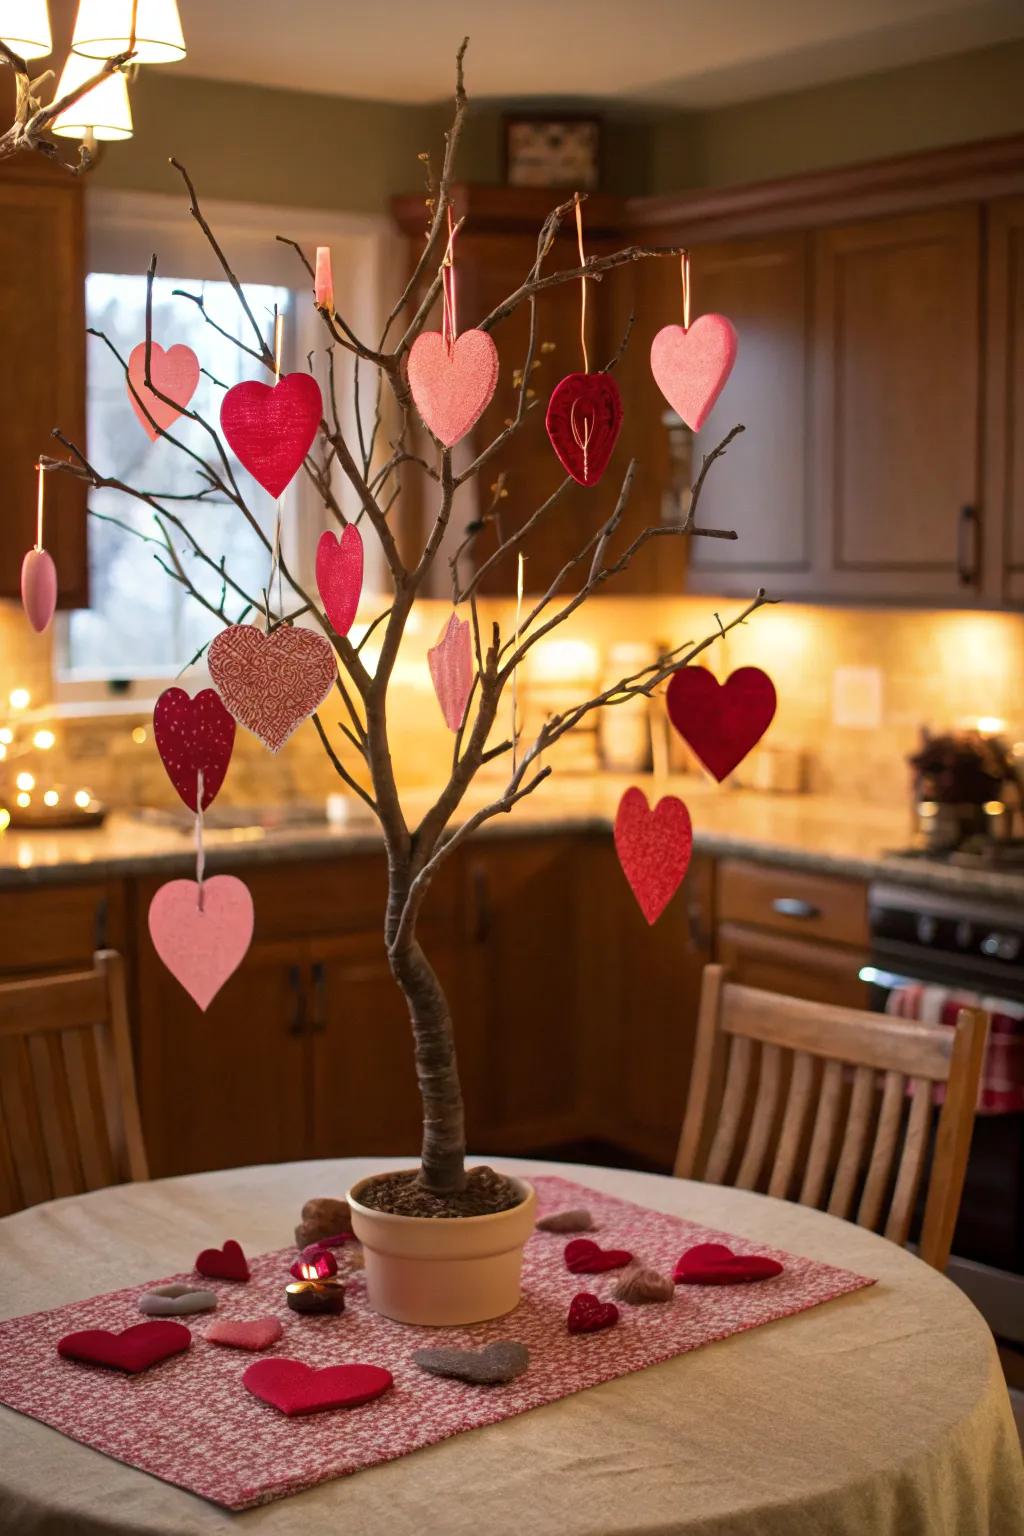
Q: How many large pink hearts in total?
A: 4